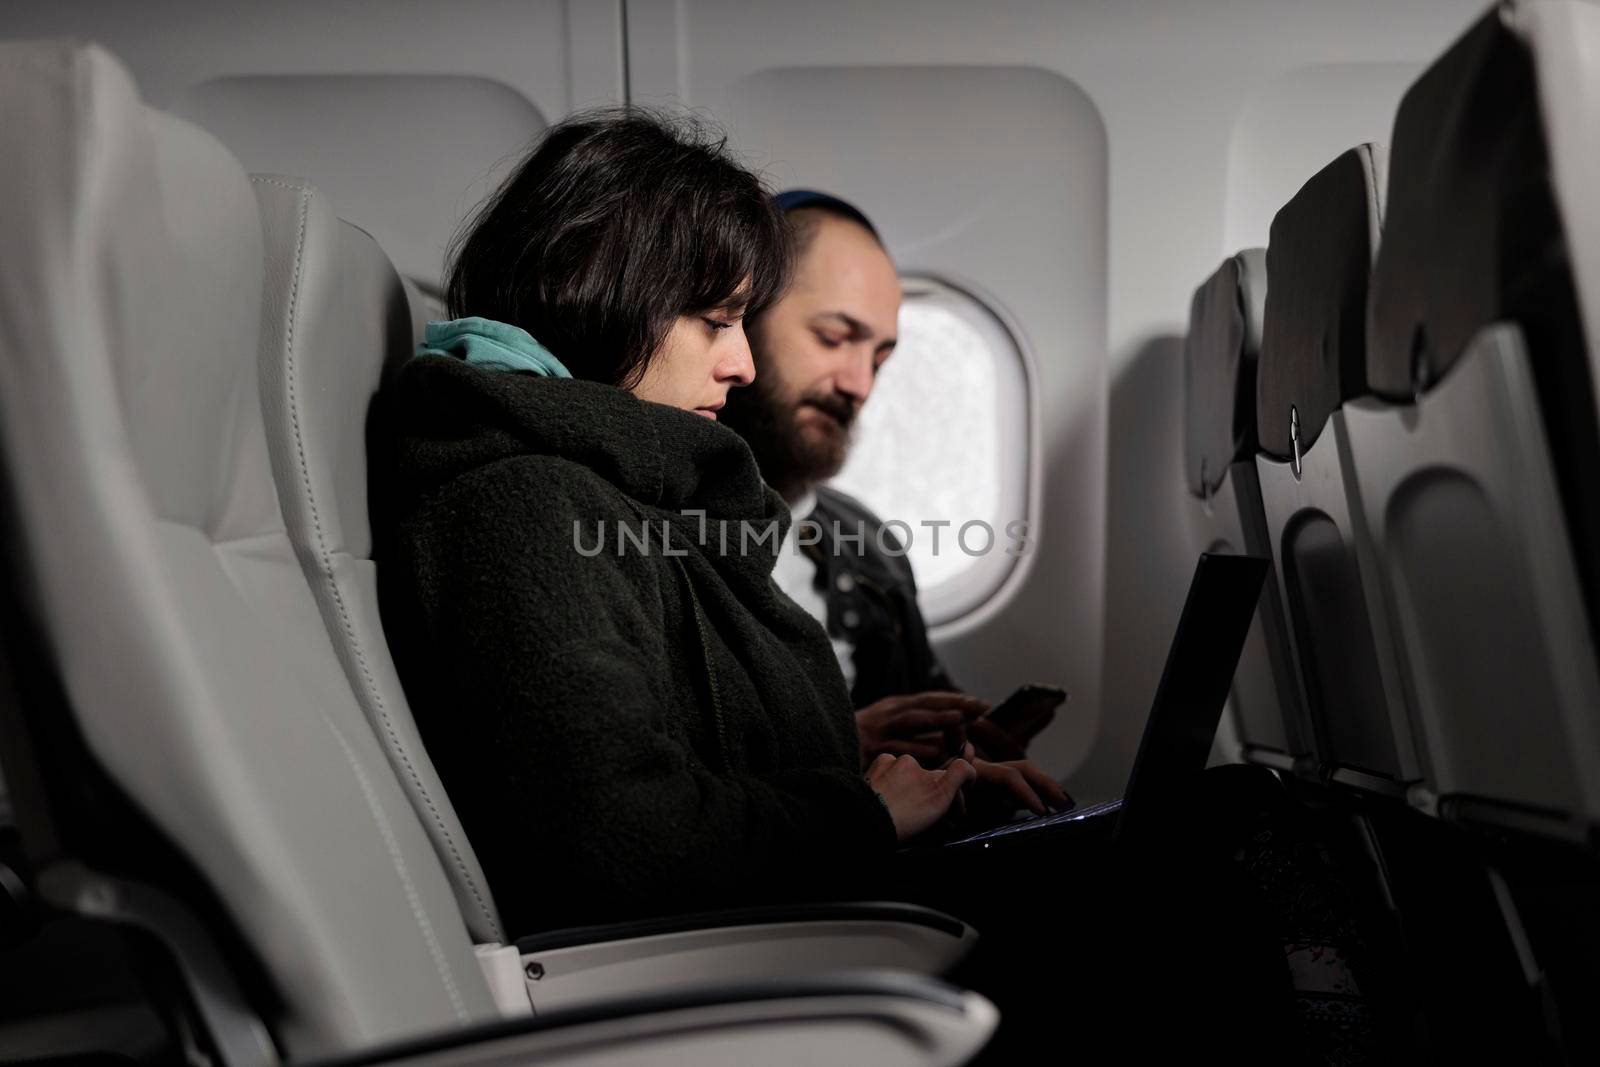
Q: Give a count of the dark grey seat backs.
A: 3